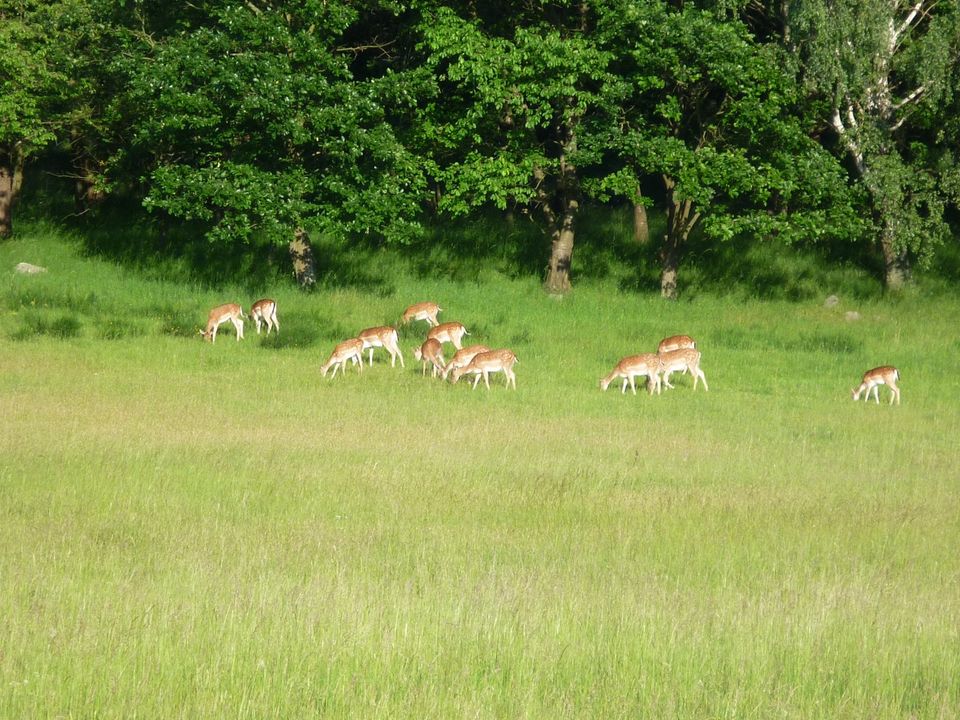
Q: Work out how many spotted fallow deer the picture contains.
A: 13